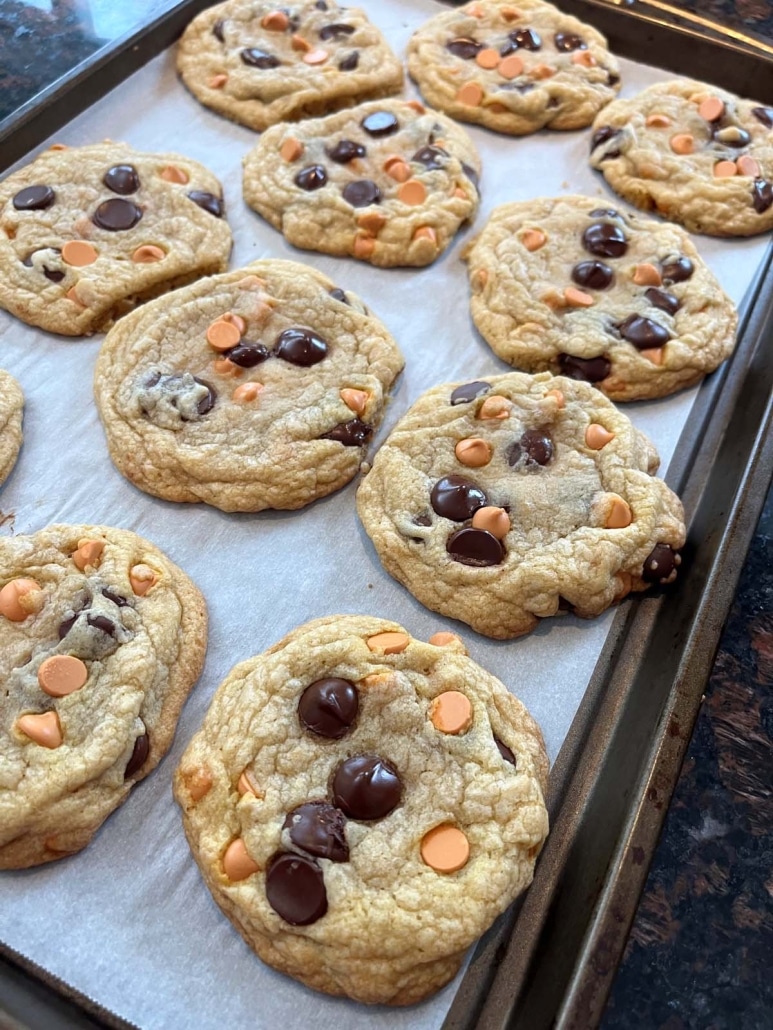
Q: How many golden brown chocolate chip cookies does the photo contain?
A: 11